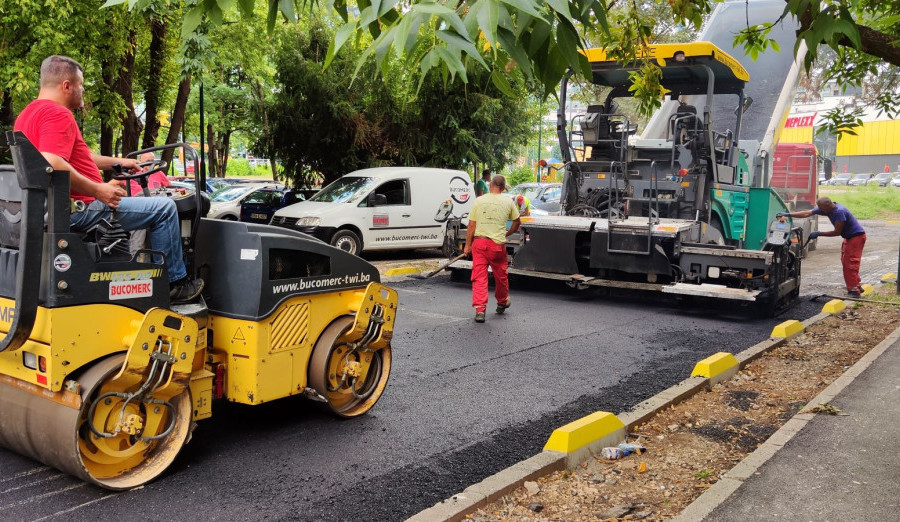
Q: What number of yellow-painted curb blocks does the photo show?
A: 7